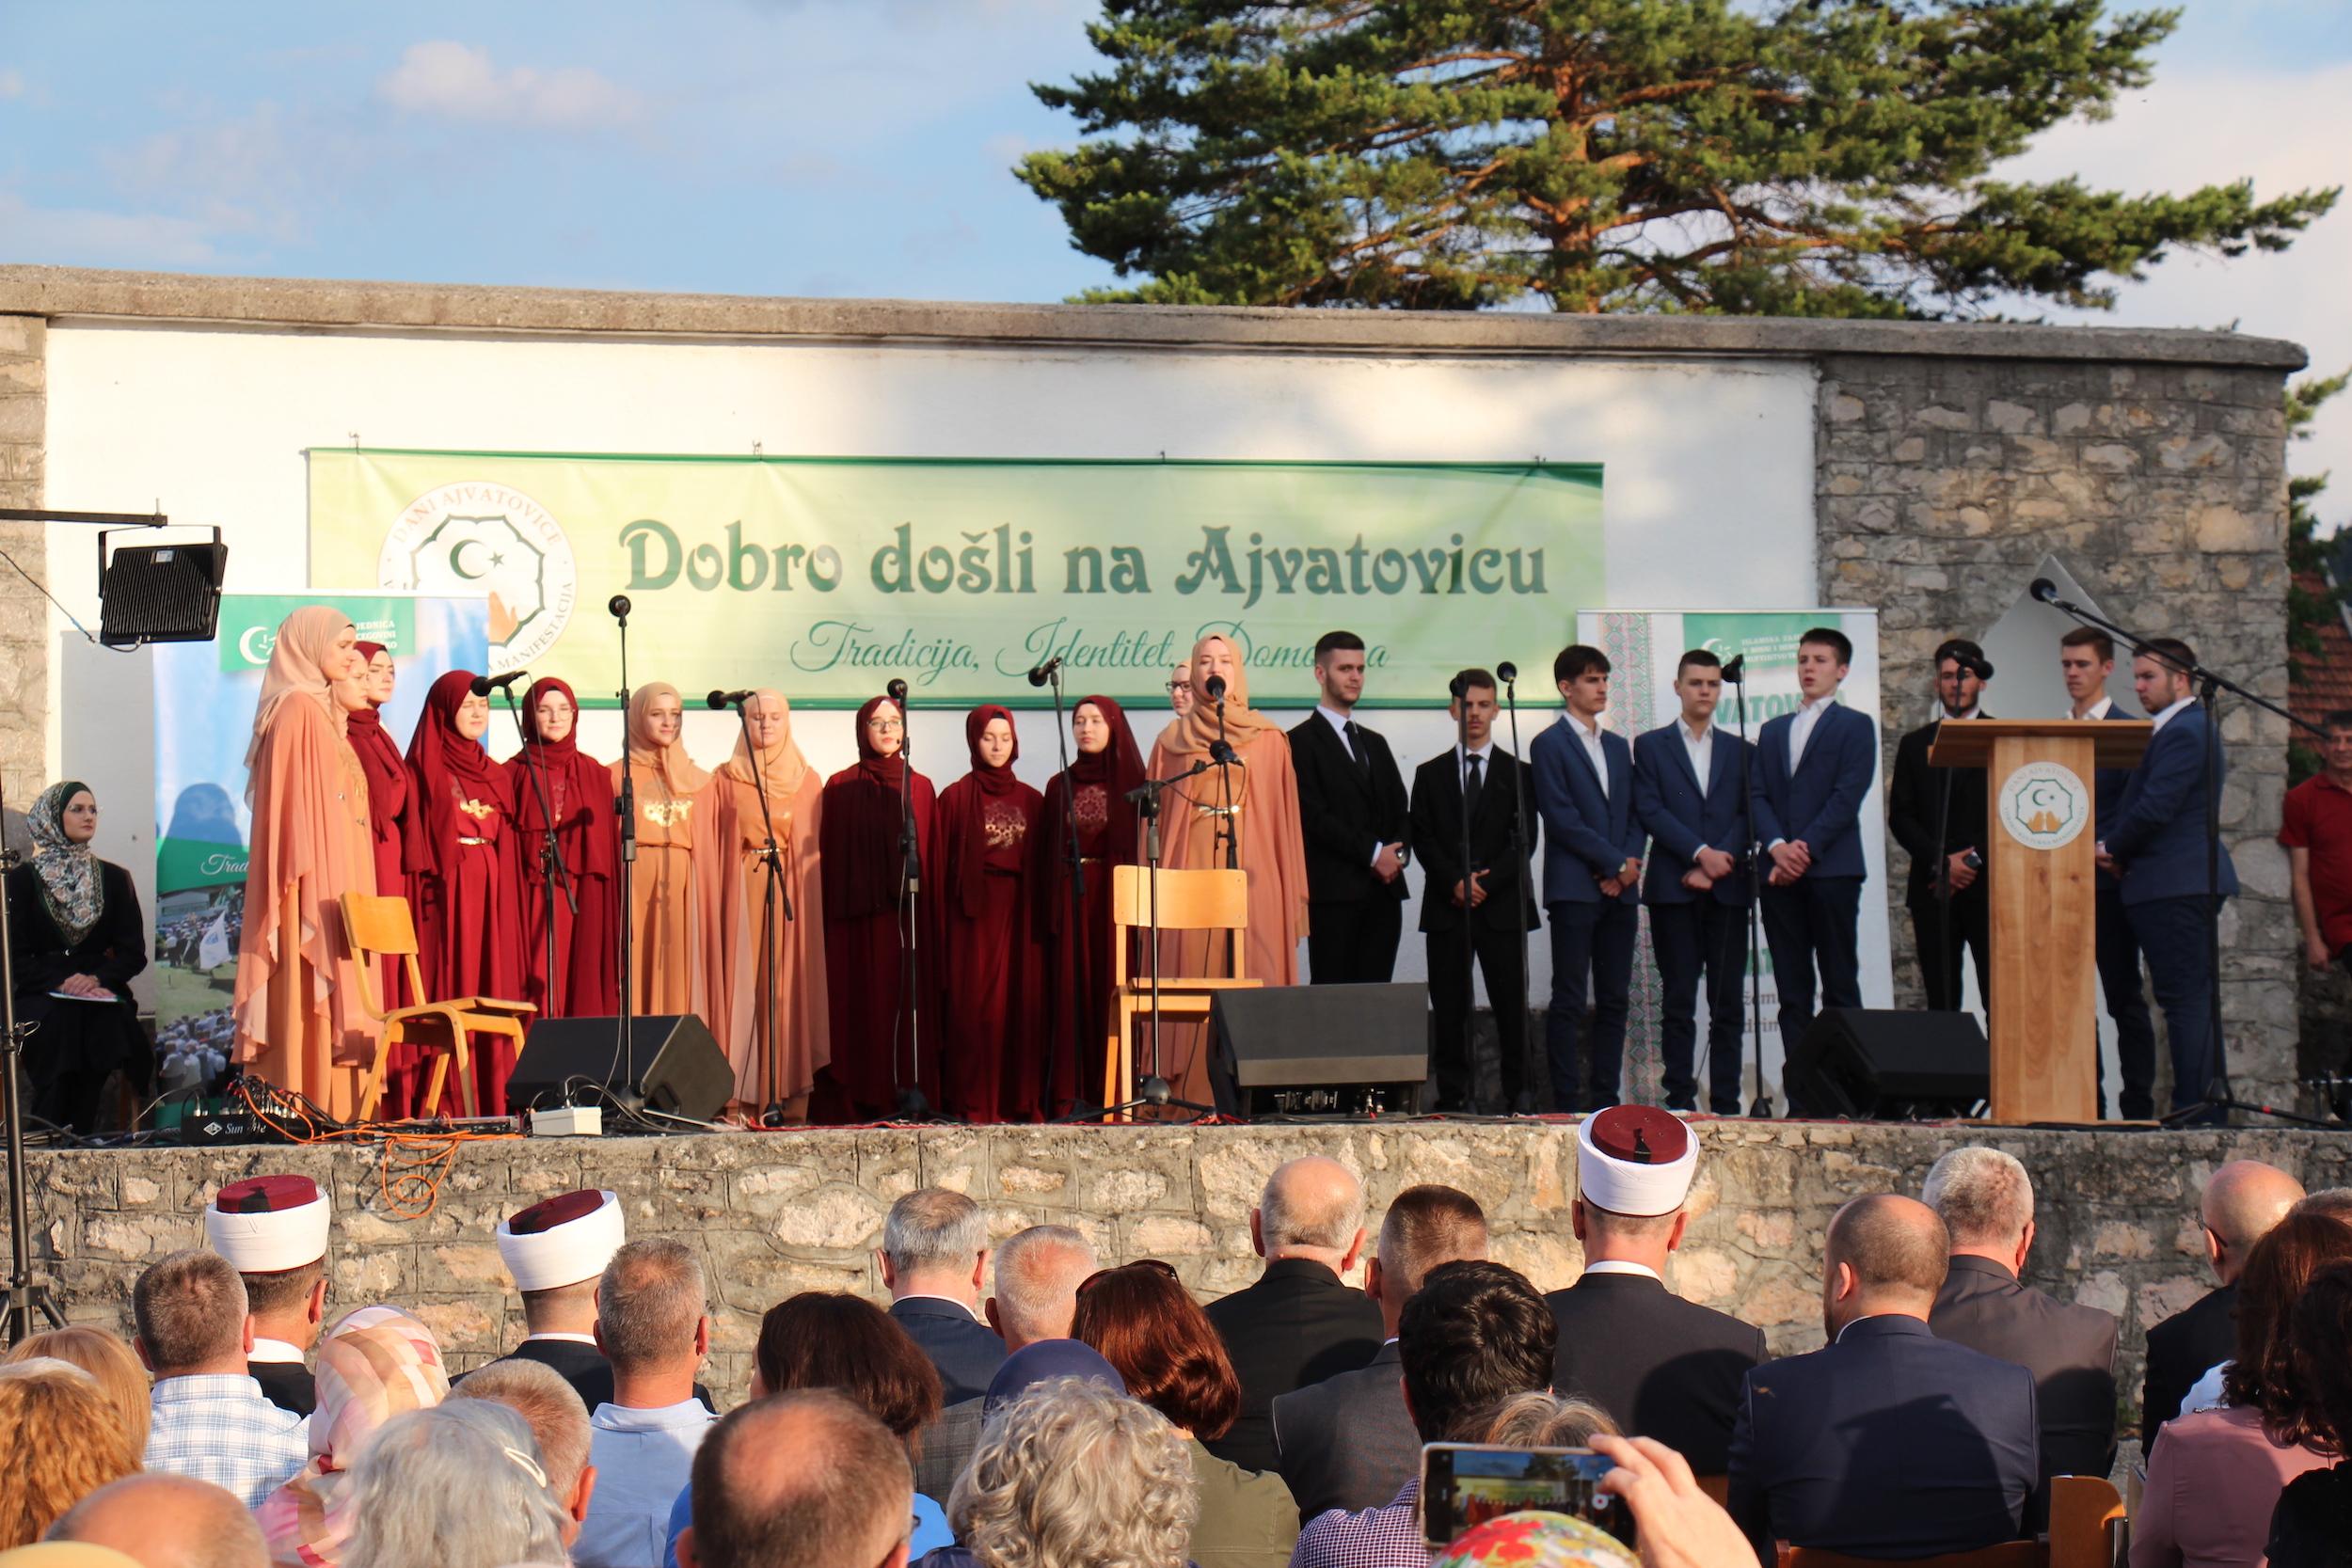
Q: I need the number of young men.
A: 8